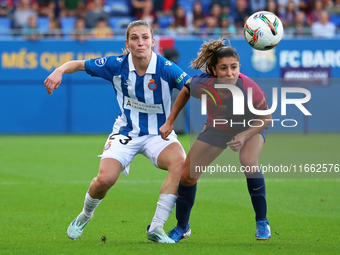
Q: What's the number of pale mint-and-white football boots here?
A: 2